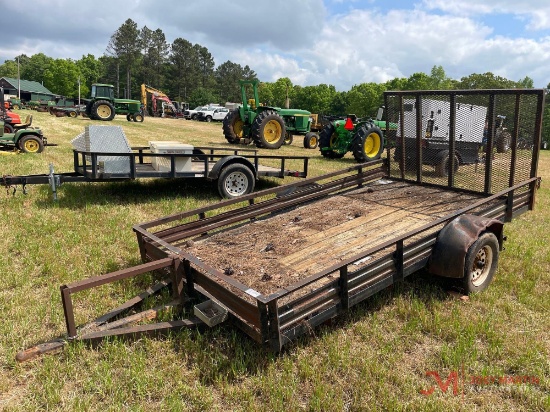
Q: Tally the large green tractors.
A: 3